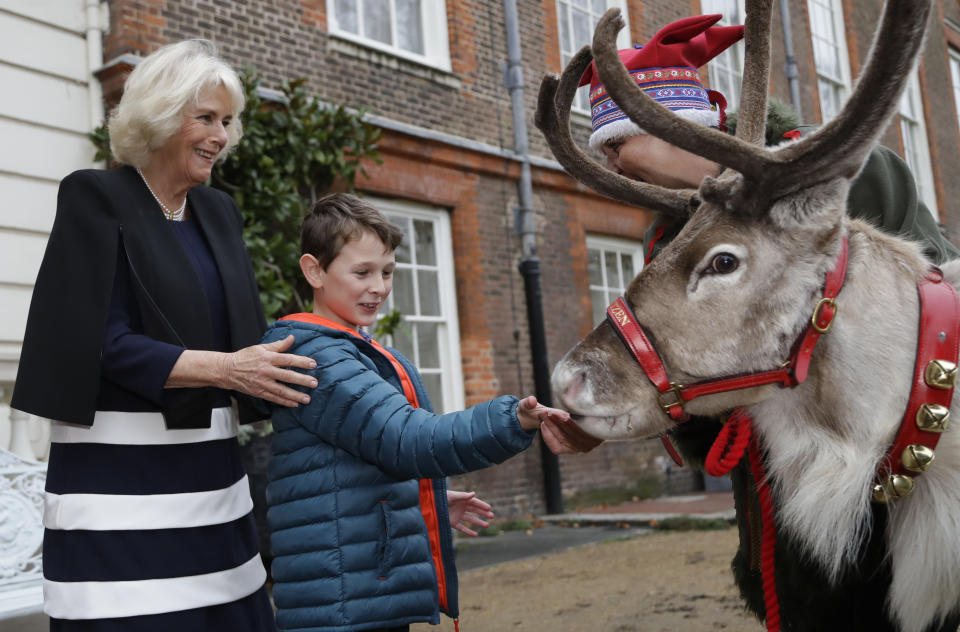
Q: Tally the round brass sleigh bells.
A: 5